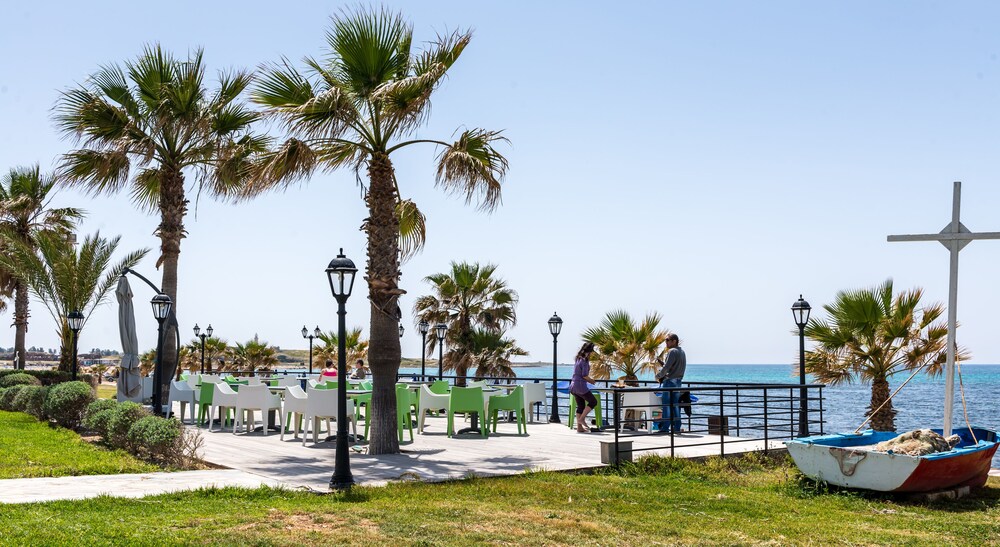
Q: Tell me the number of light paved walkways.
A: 1